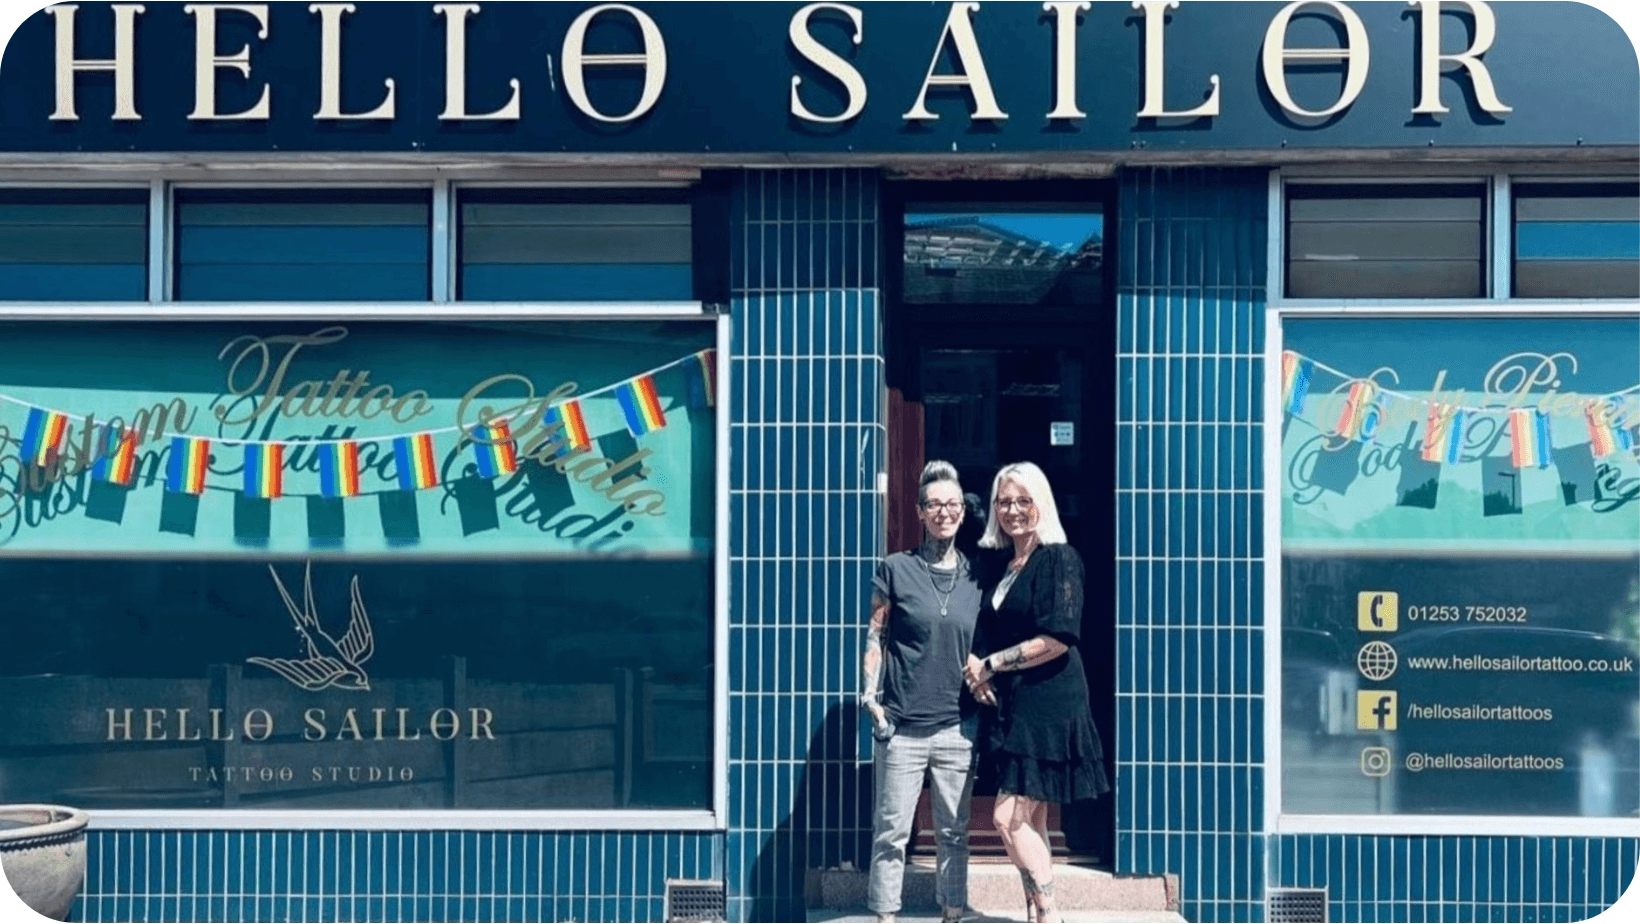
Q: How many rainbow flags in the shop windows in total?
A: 15